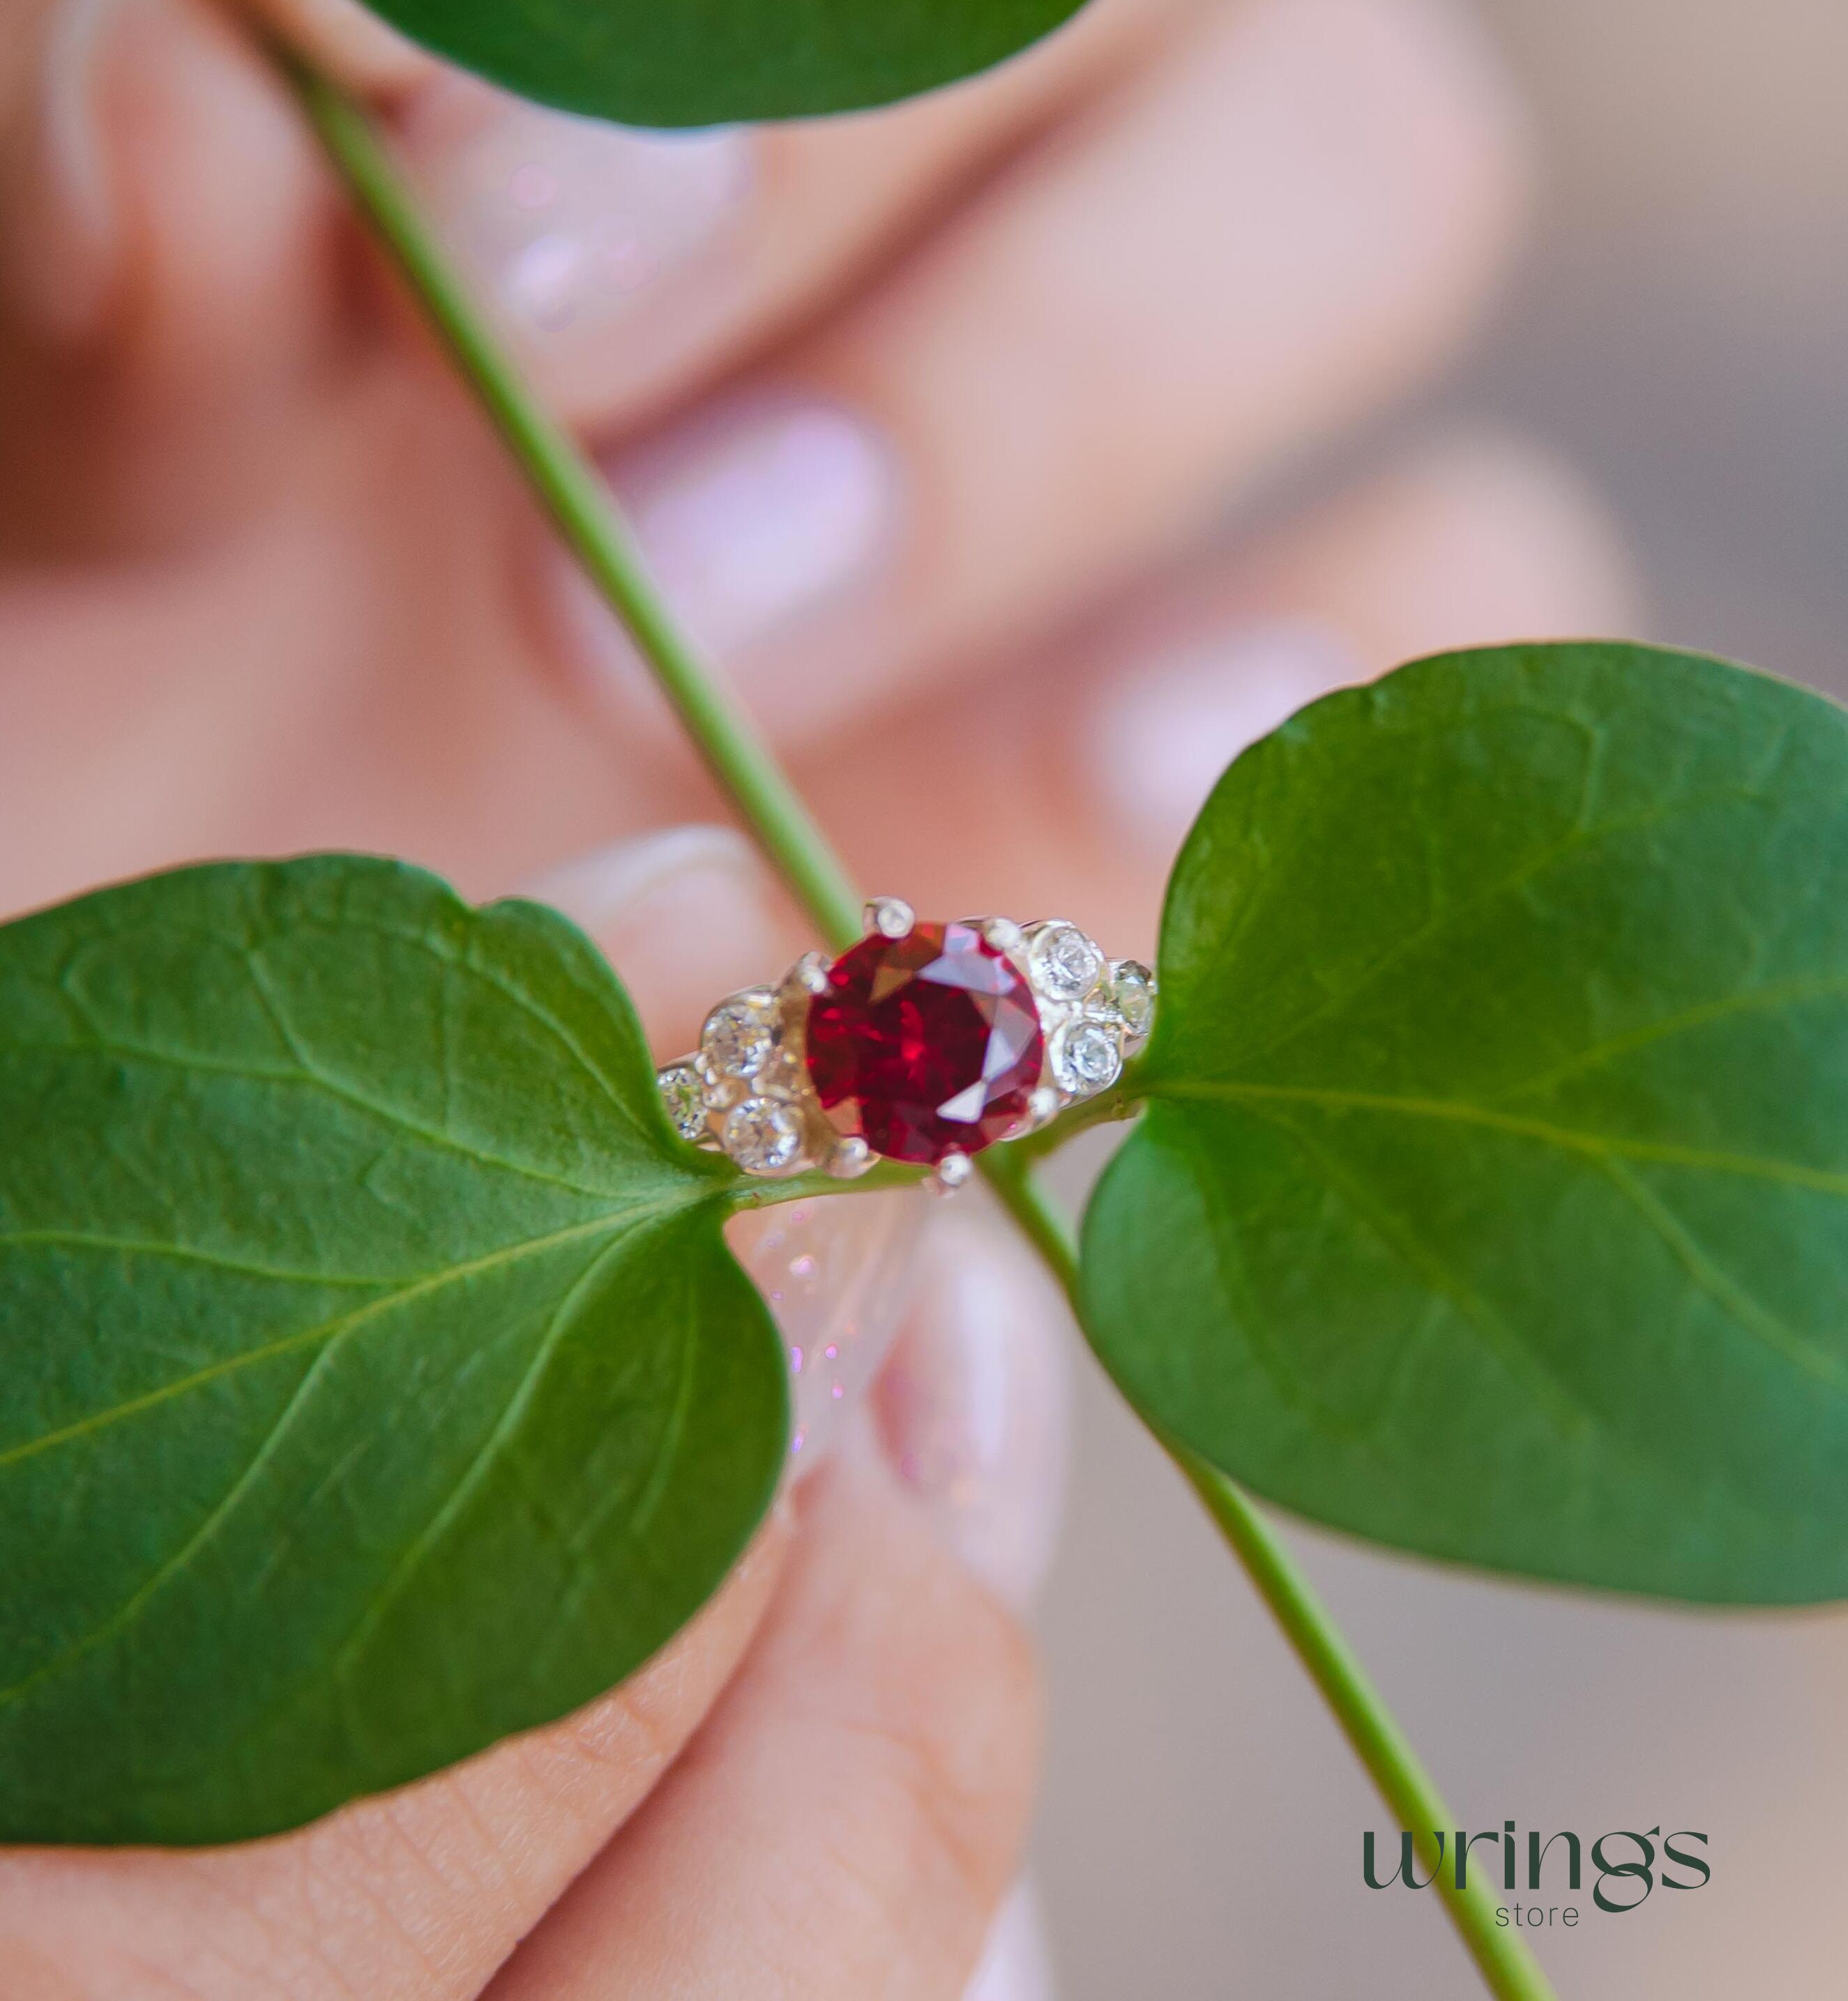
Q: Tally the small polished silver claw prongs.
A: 6